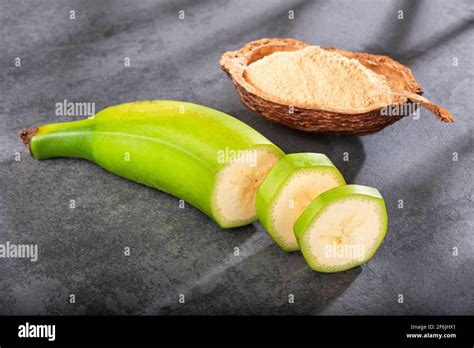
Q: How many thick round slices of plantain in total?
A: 2